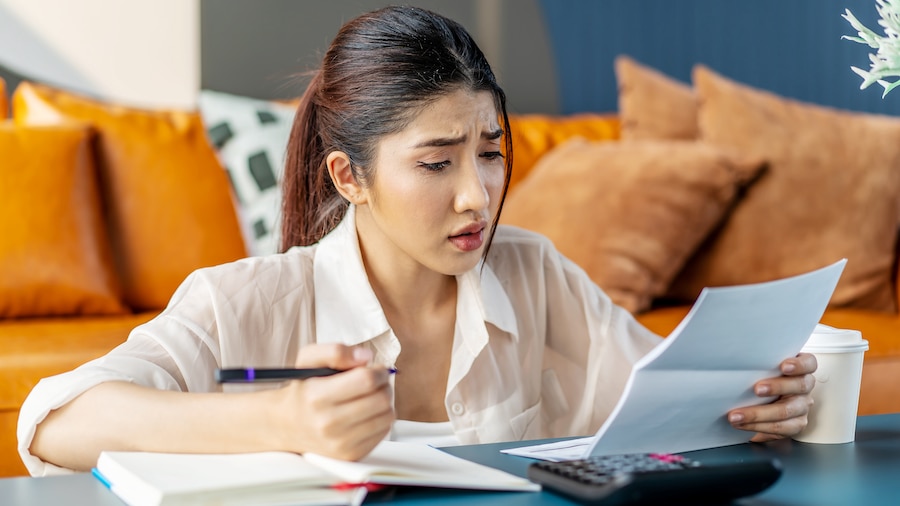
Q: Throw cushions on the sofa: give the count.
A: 6